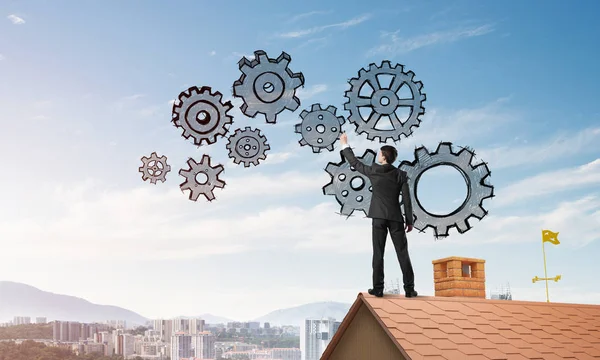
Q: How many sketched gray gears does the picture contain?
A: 9